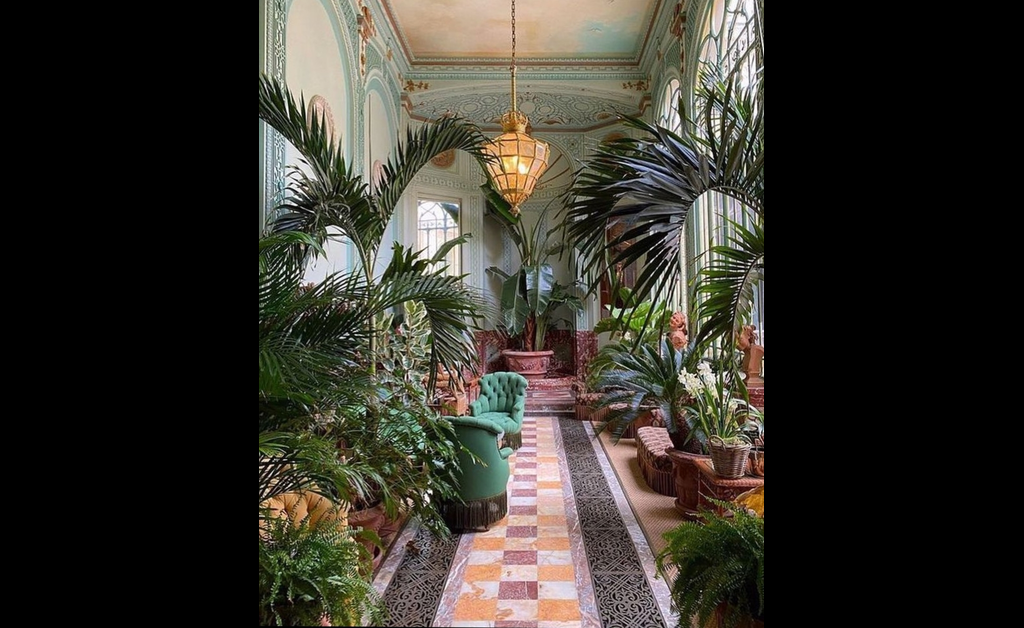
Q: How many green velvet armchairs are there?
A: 2